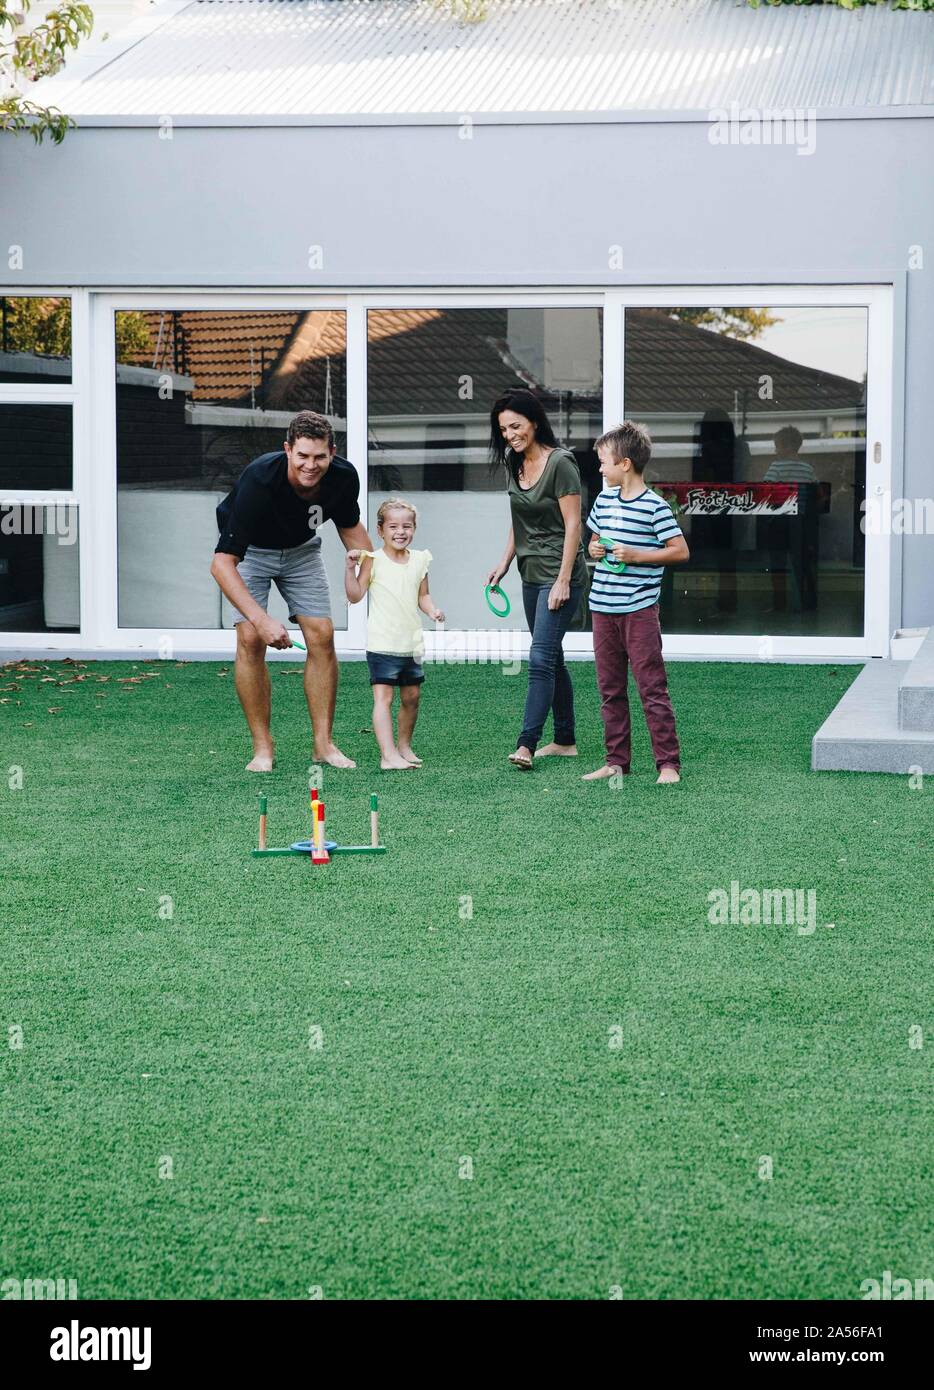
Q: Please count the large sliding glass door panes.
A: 3